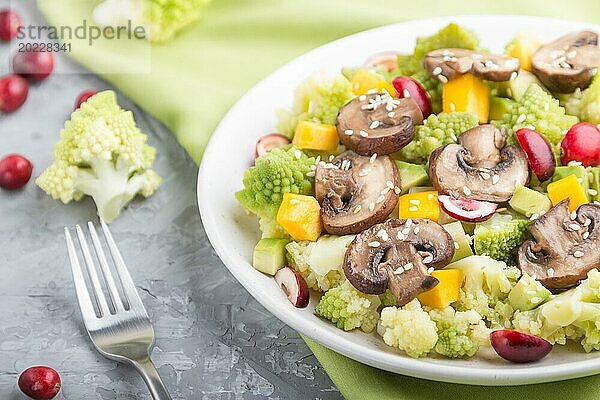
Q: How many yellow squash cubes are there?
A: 8